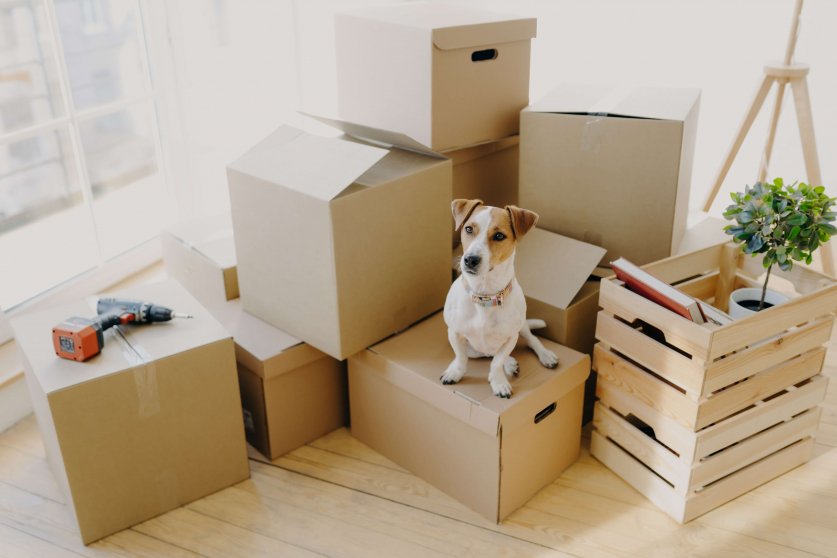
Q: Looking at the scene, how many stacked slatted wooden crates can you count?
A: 2